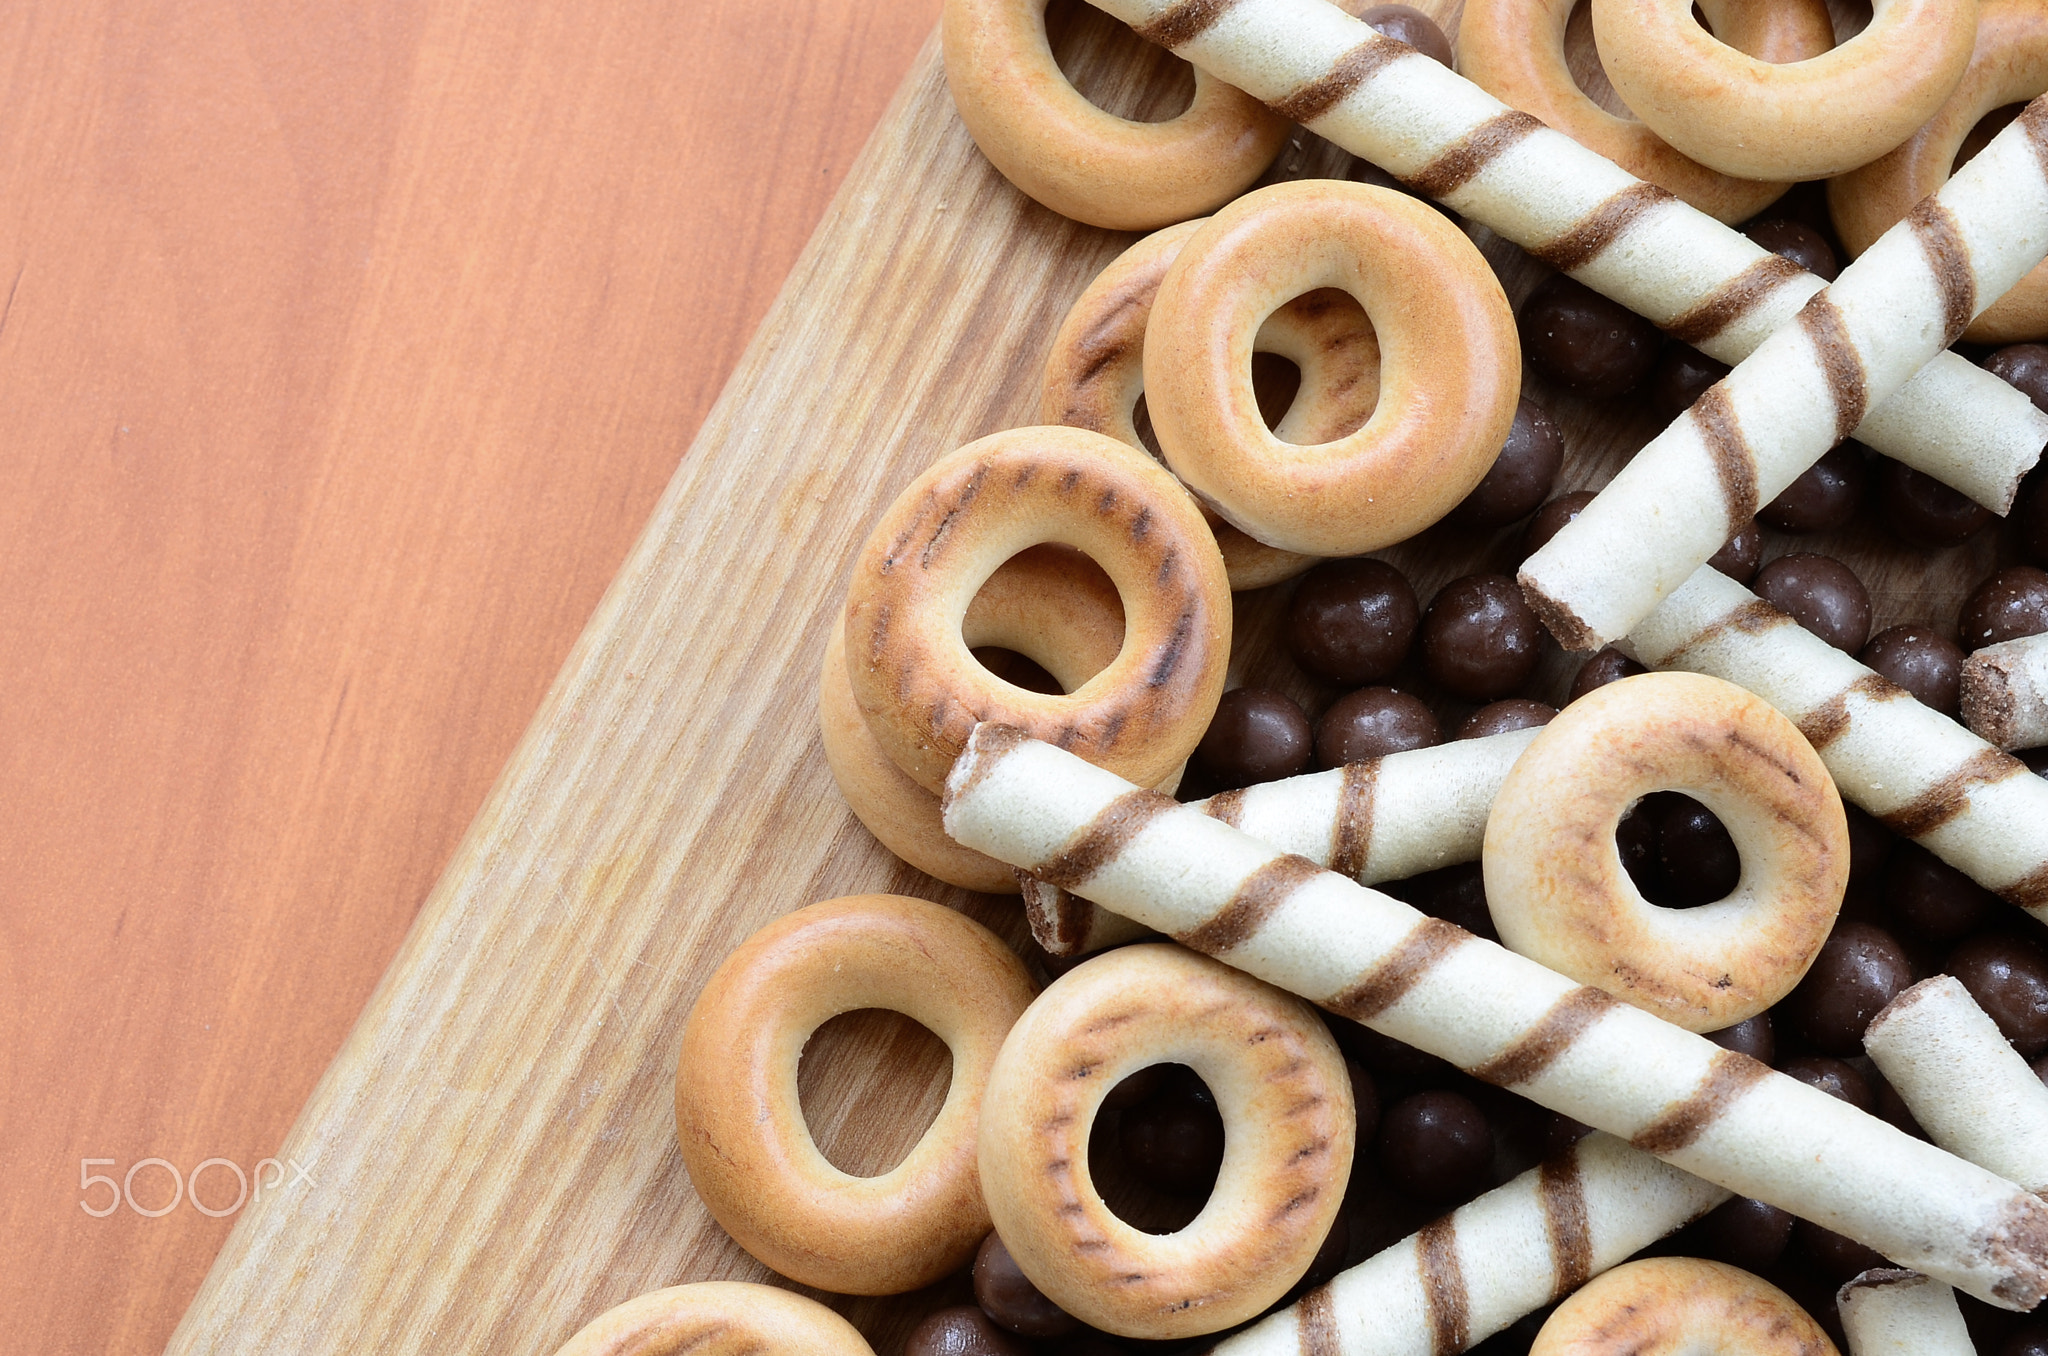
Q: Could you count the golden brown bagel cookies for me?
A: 13